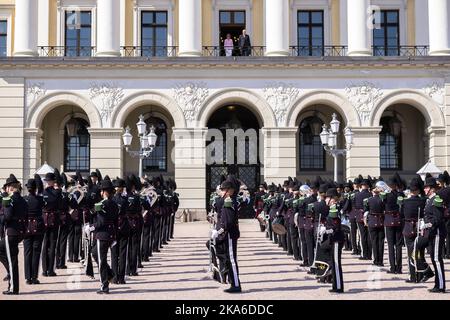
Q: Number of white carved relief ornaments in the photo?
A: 6